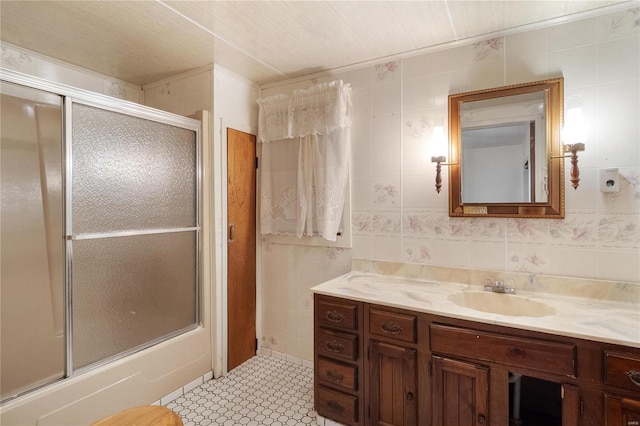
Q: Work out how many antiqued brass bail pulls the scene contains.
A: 6